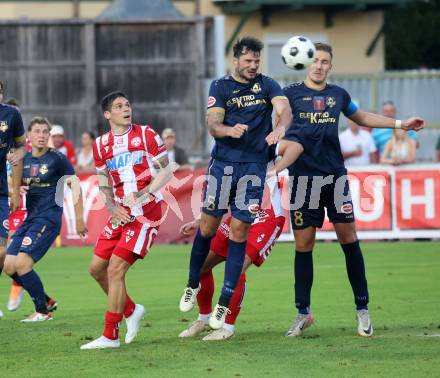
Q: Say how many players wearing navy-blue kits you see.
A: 4